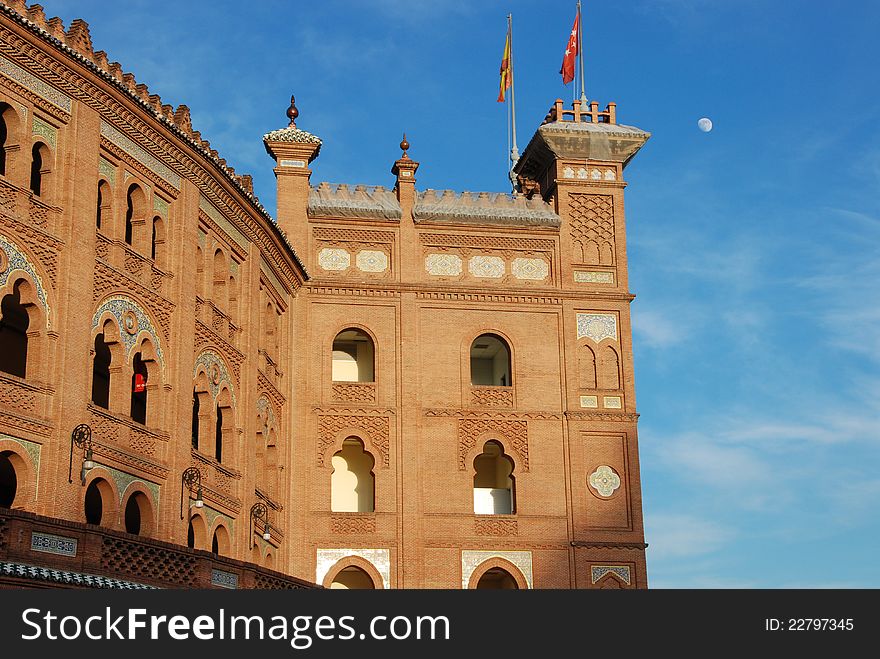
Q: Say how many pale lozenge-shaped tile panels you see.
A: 5